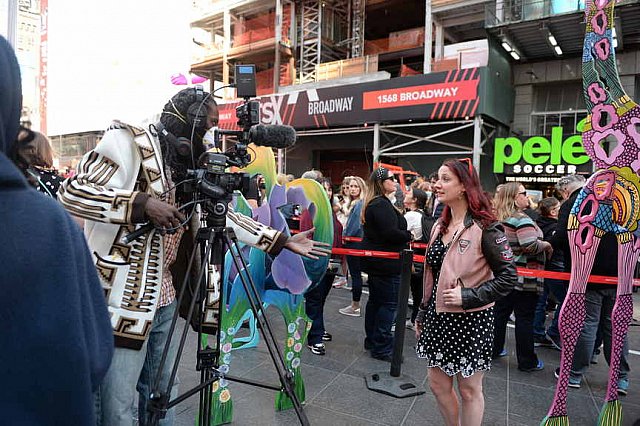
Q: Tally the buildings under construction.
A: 1